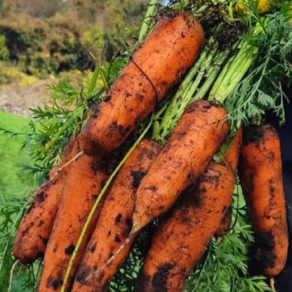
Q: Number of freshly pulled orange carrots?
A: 8